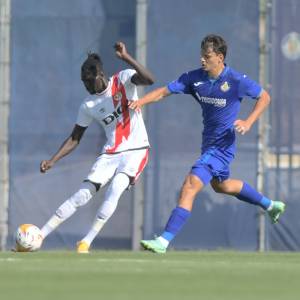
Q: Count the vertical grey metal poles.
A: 3